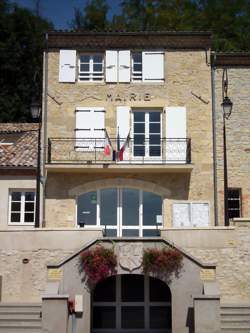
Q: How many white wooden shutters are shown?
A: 8